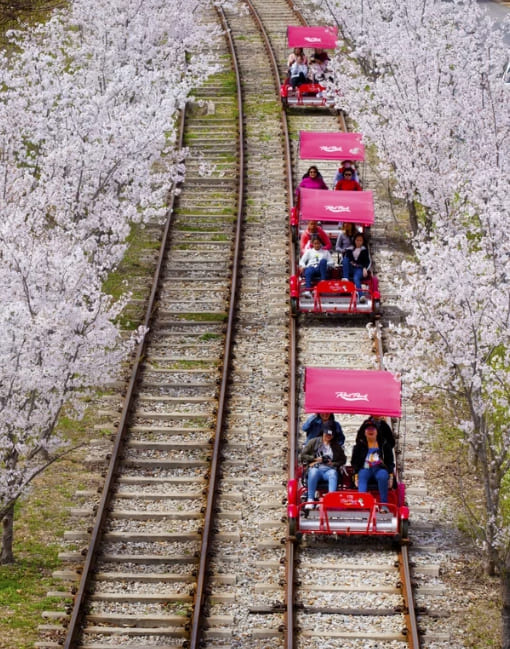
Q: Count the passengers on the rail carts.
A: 15